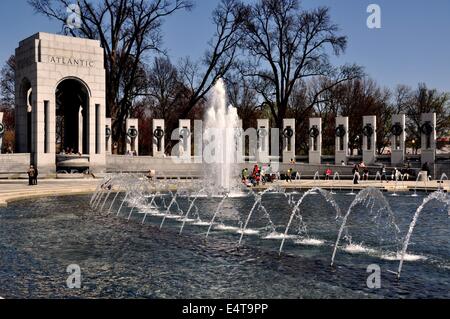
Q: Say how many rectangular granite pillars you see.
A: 13